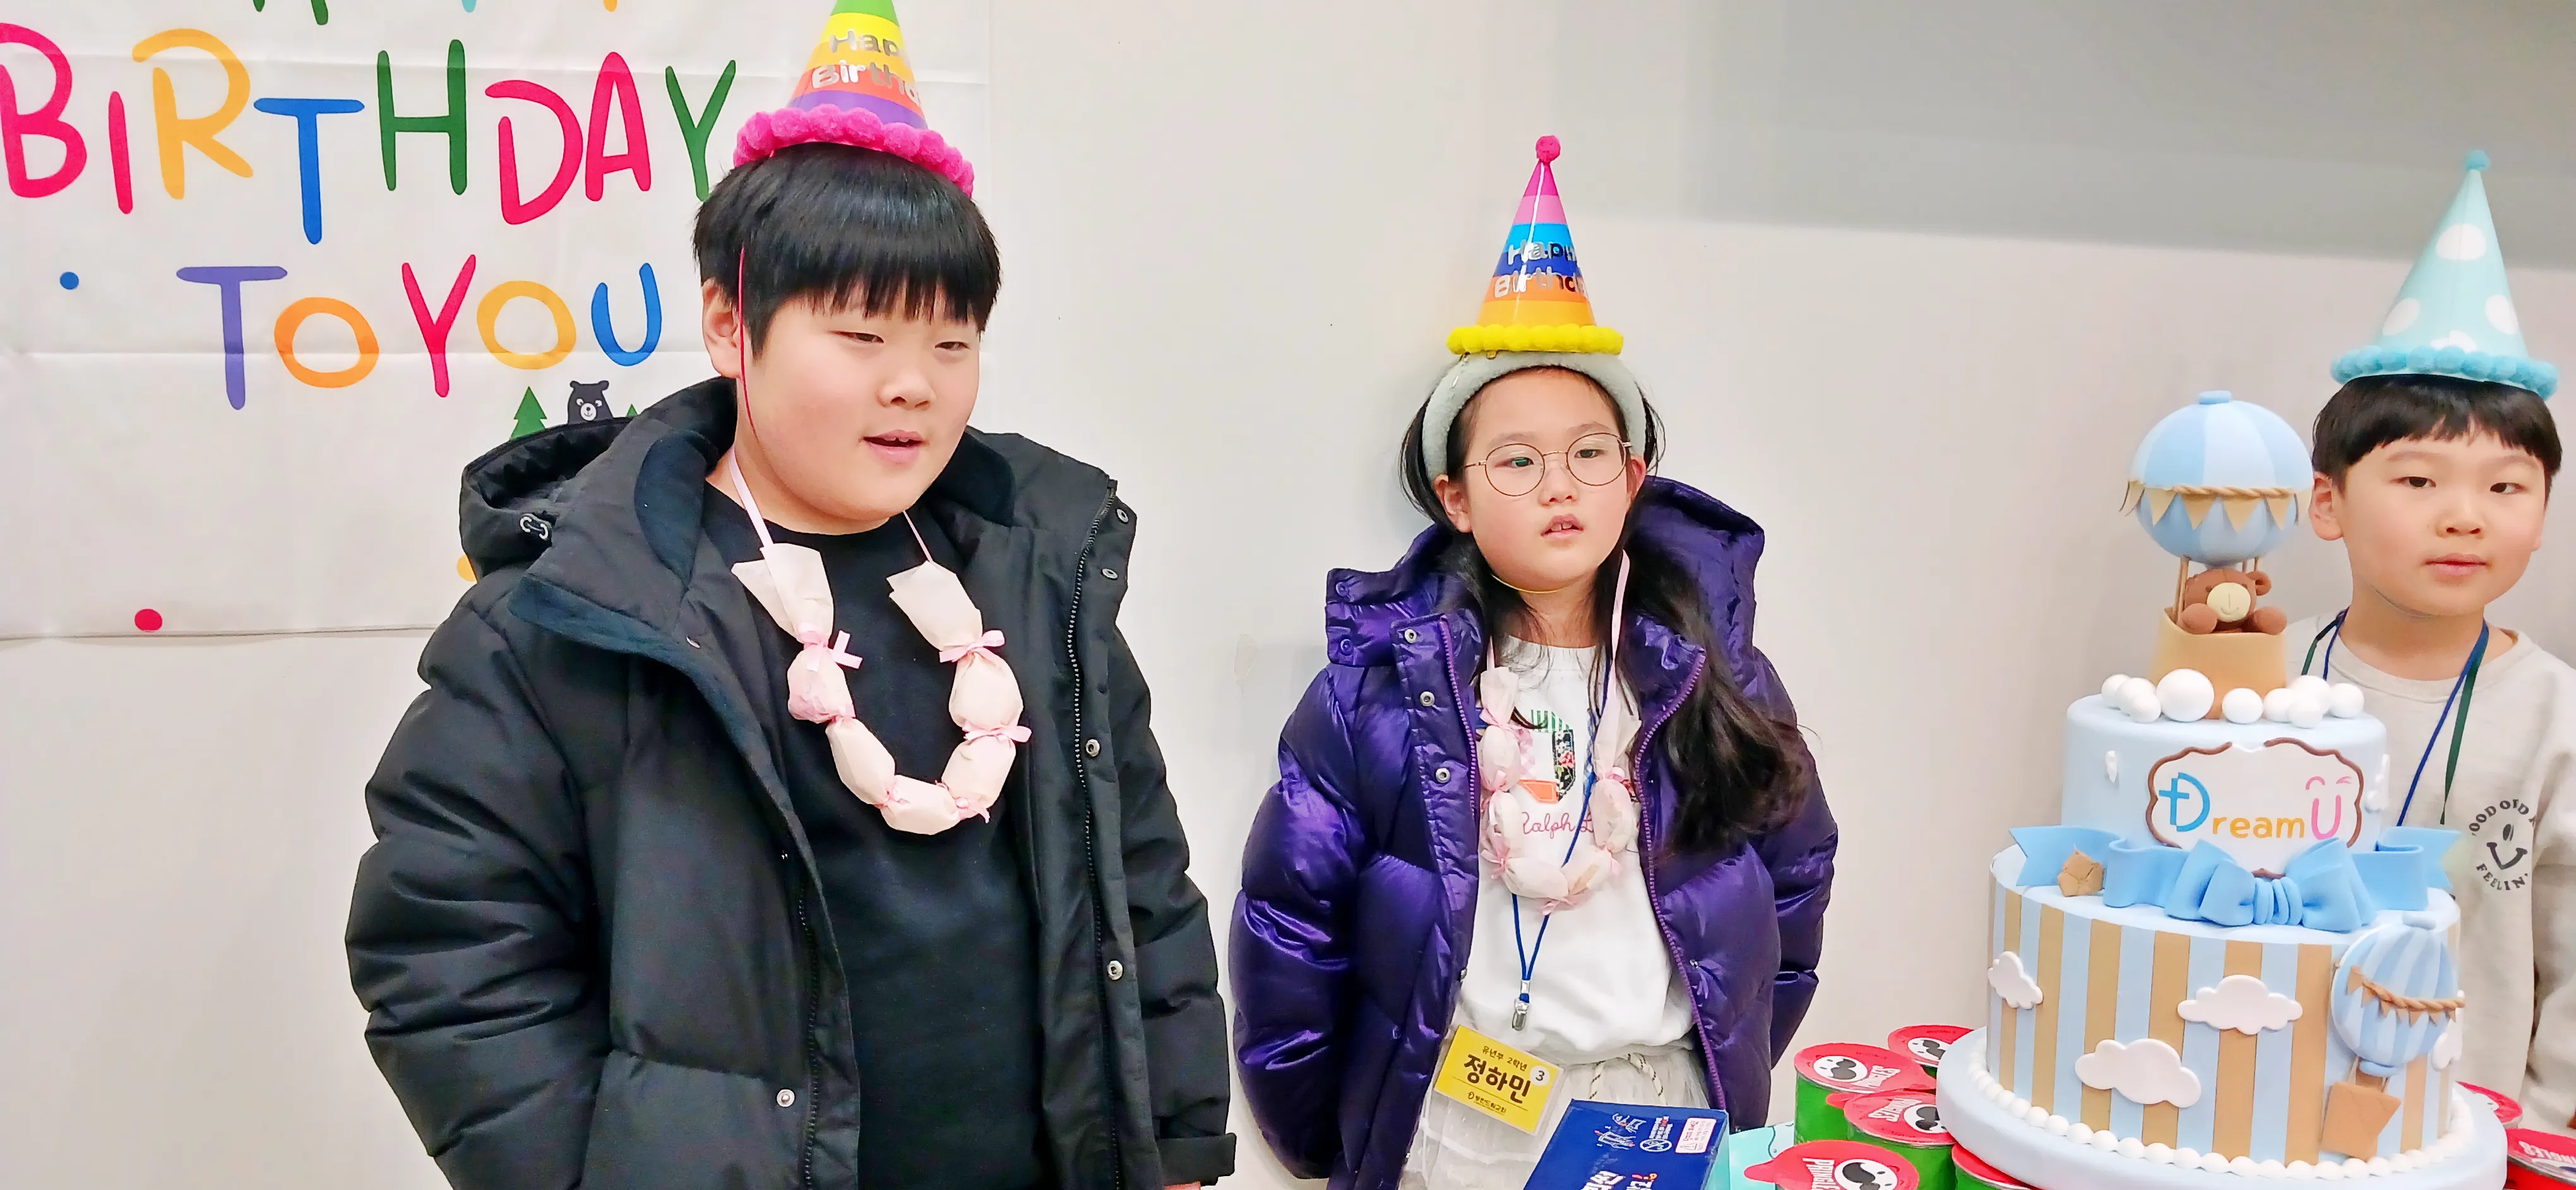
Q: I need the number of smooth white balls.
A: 9